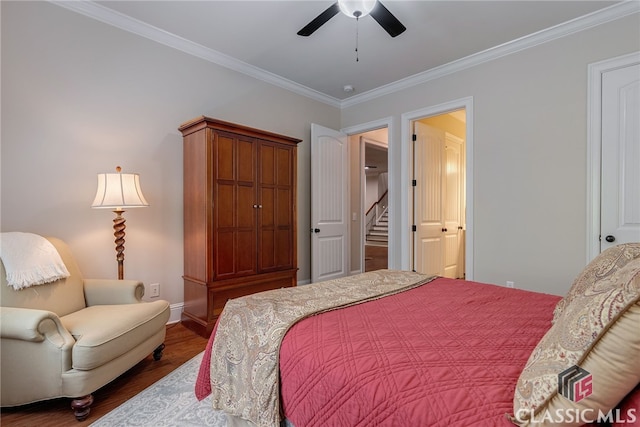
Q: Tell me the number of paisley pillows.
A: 2